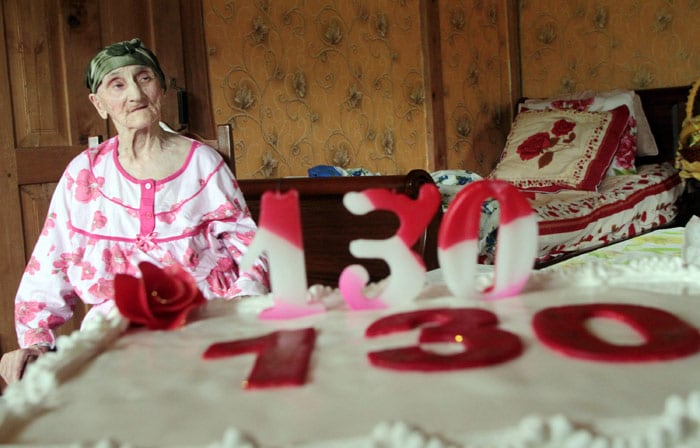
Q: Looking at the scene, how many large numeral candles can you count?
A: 3